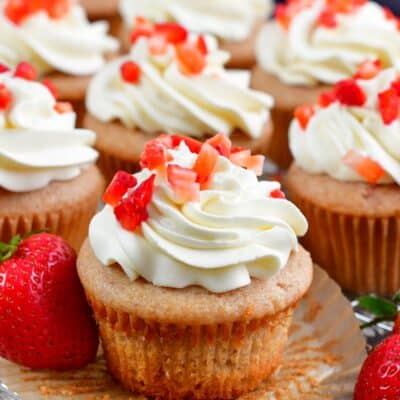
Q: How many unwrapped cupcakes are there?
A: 1